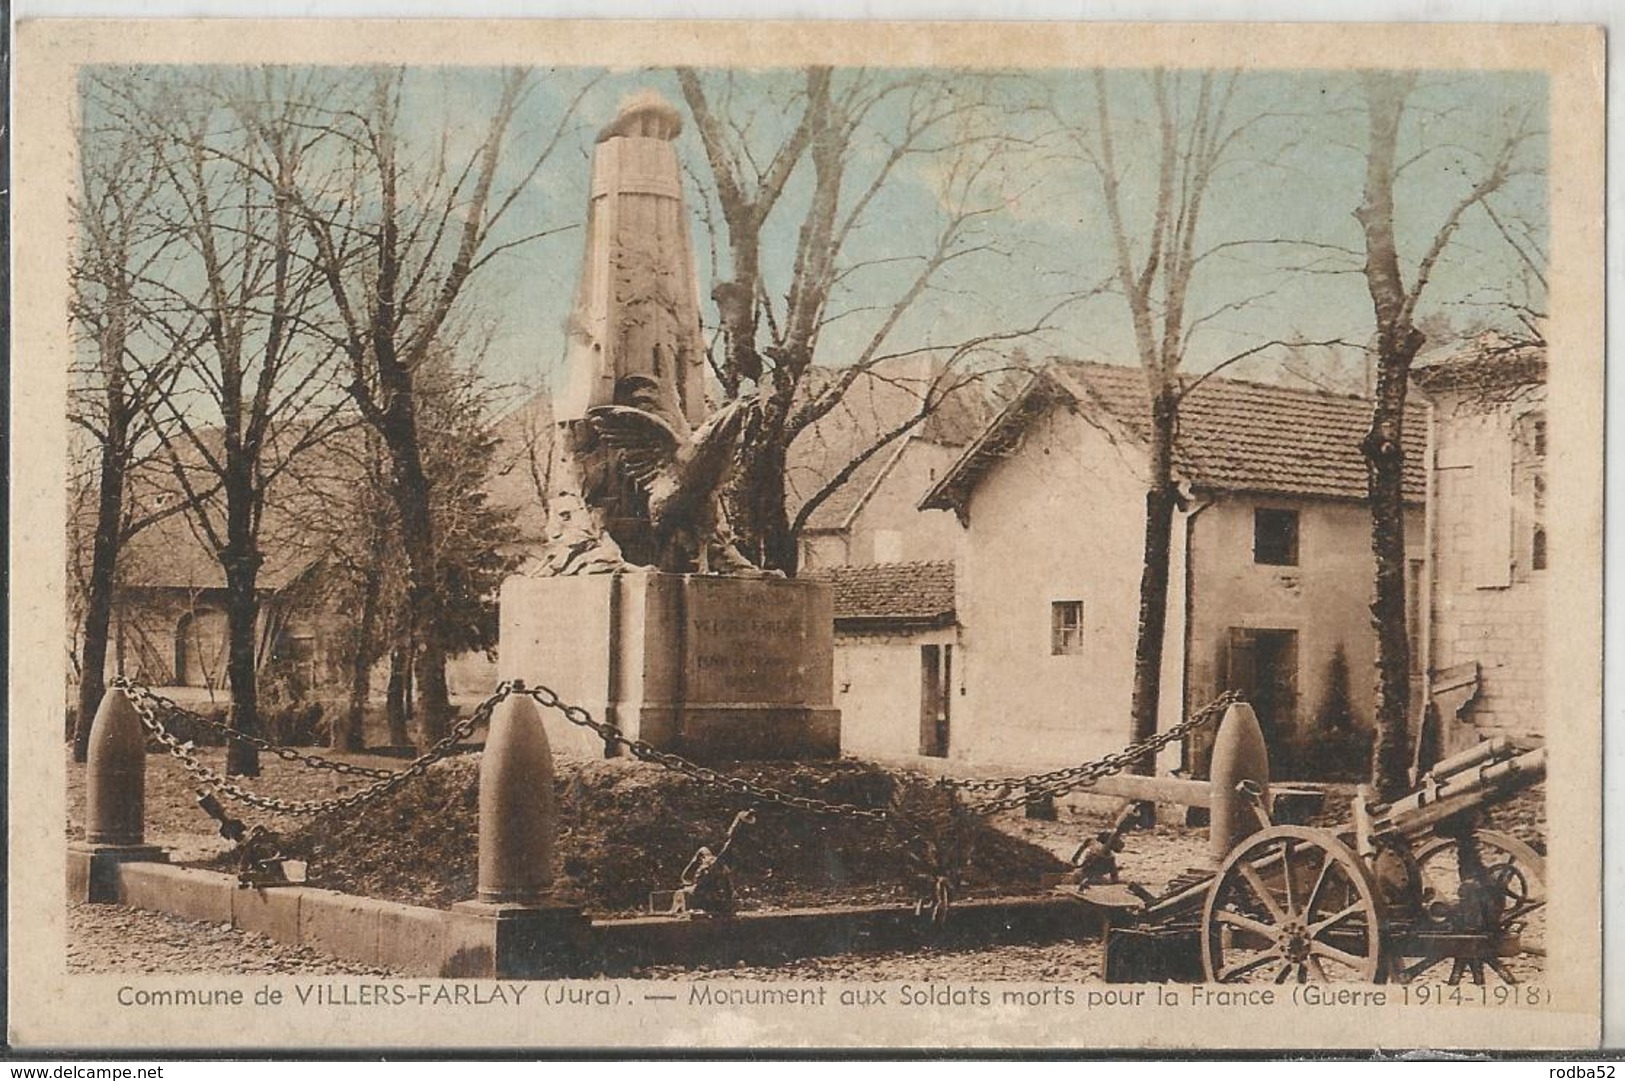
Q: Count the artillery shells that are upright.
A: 3